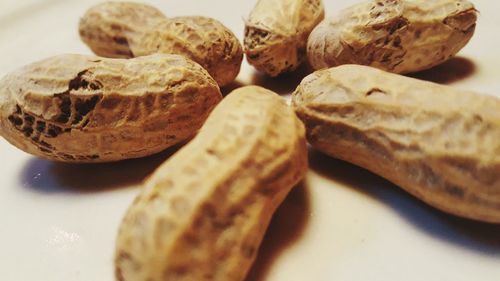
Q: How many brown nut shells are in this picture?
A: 6